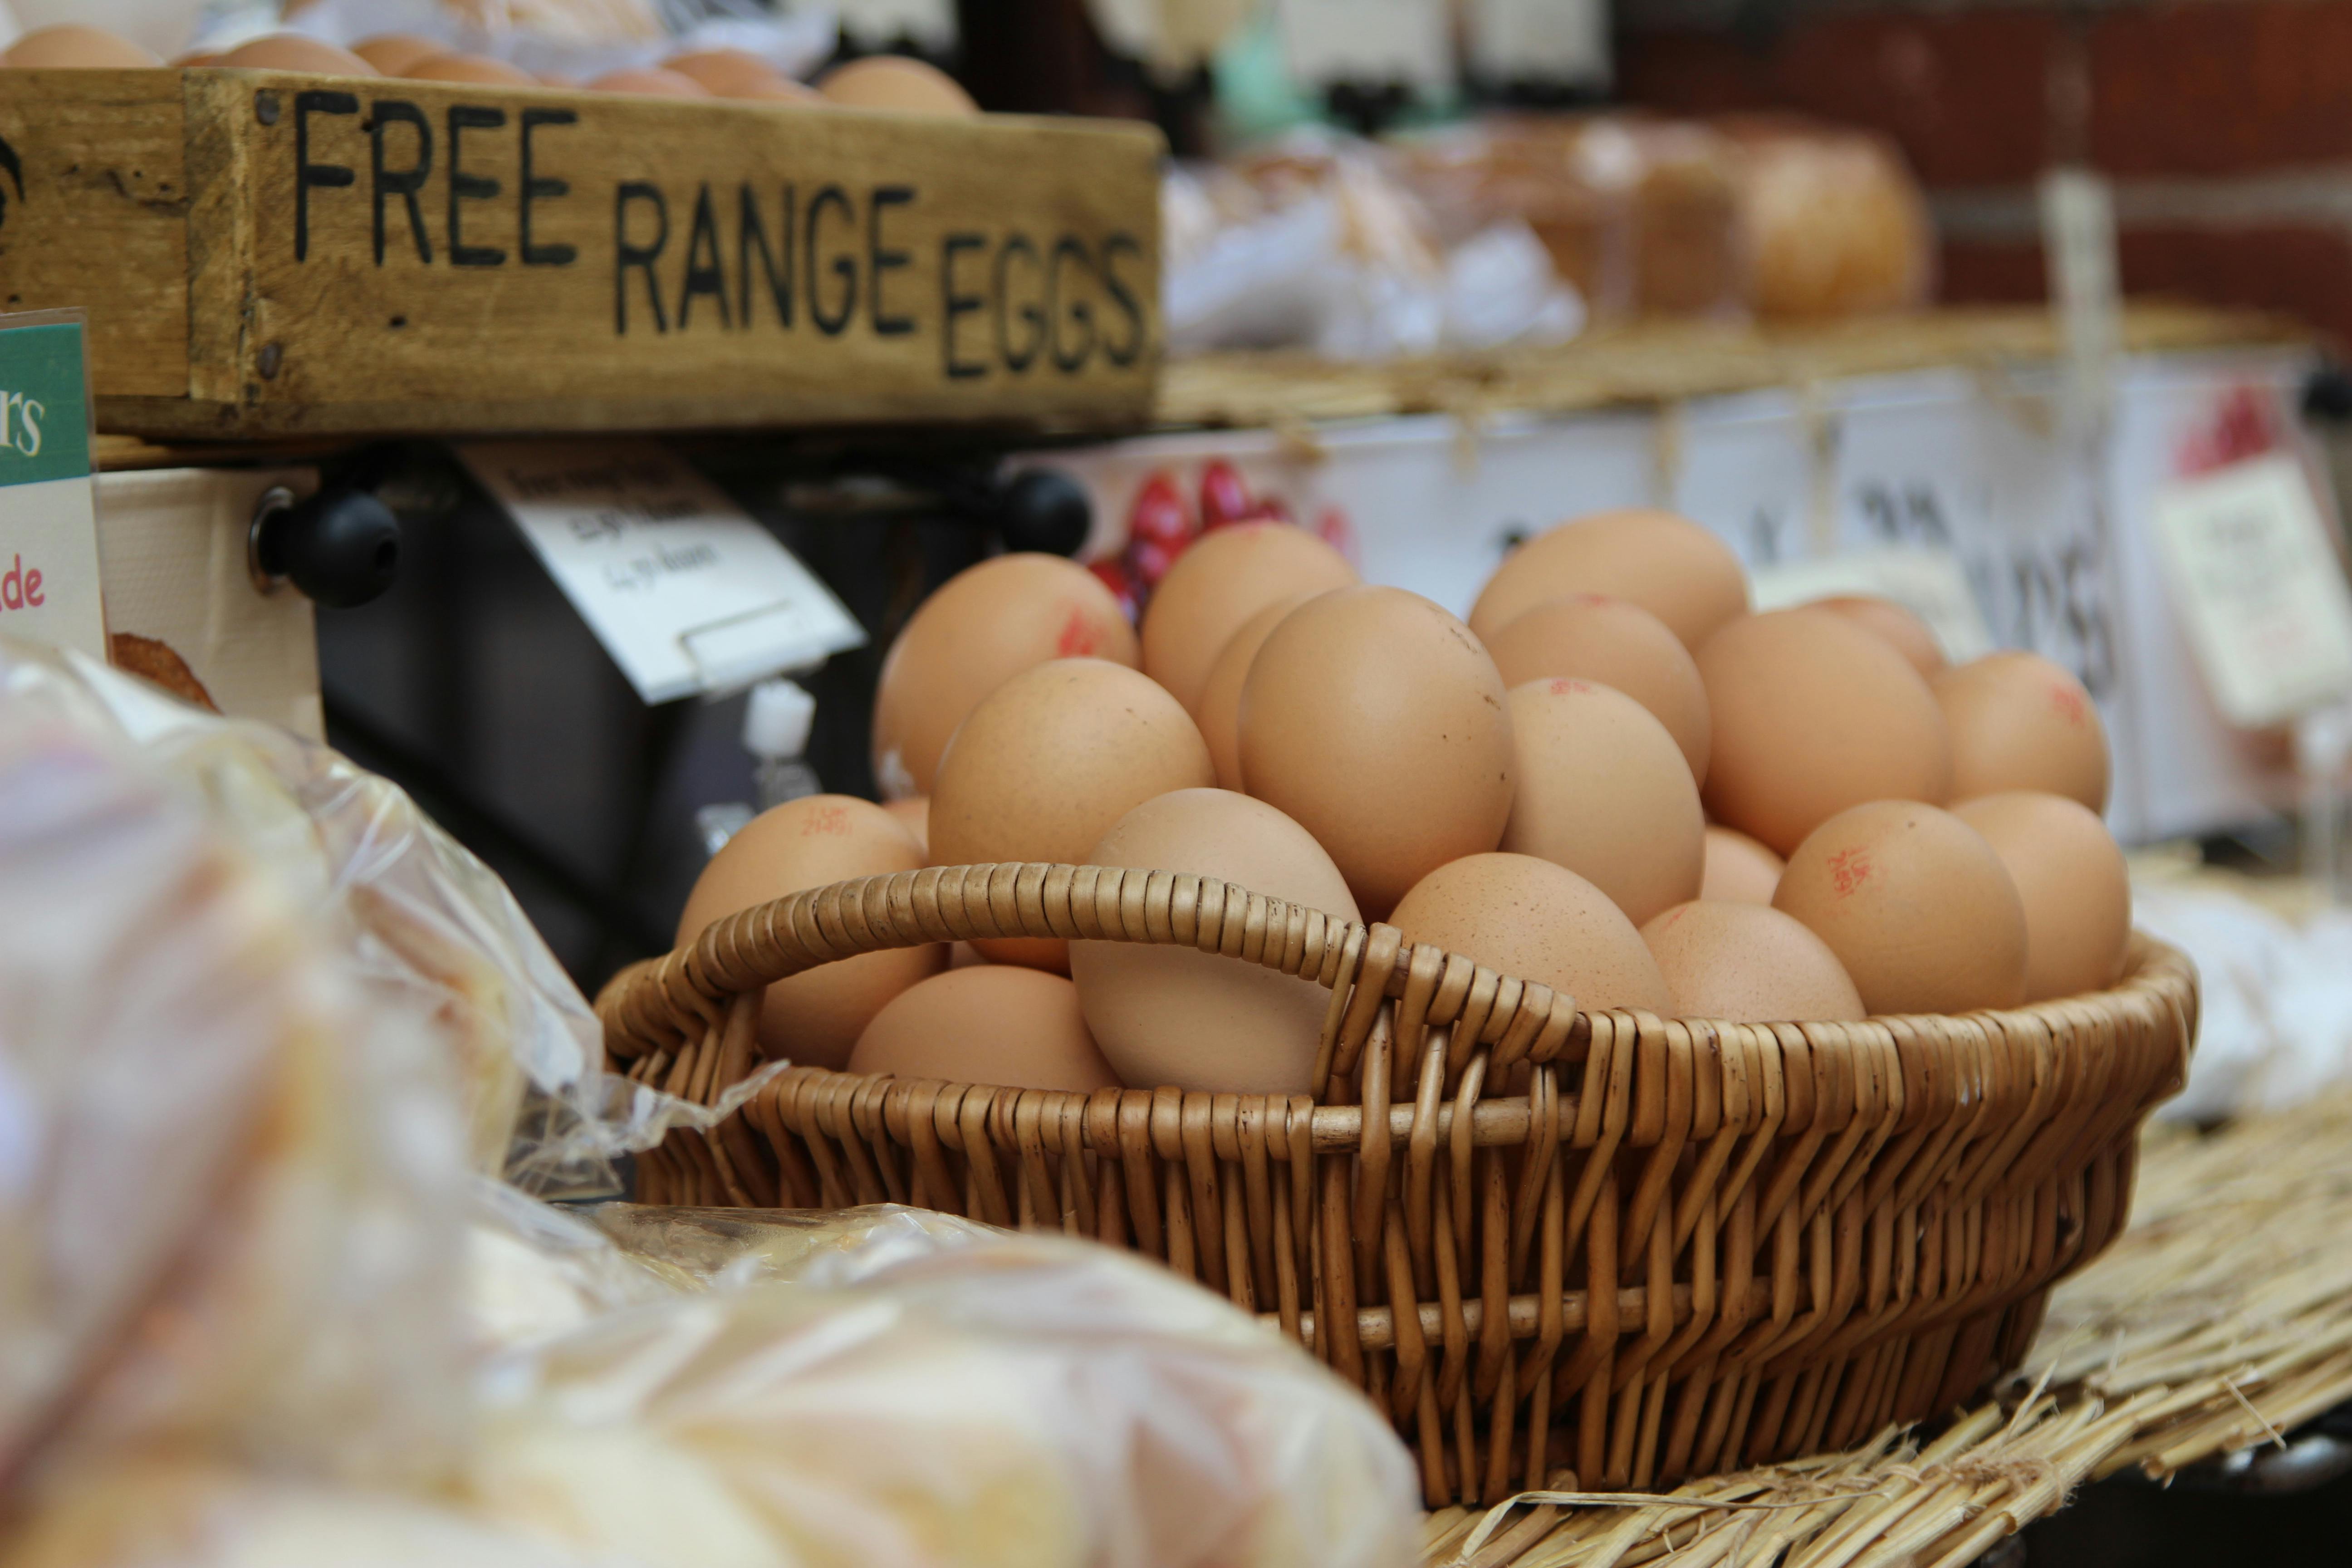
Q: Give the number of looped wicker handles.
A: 1